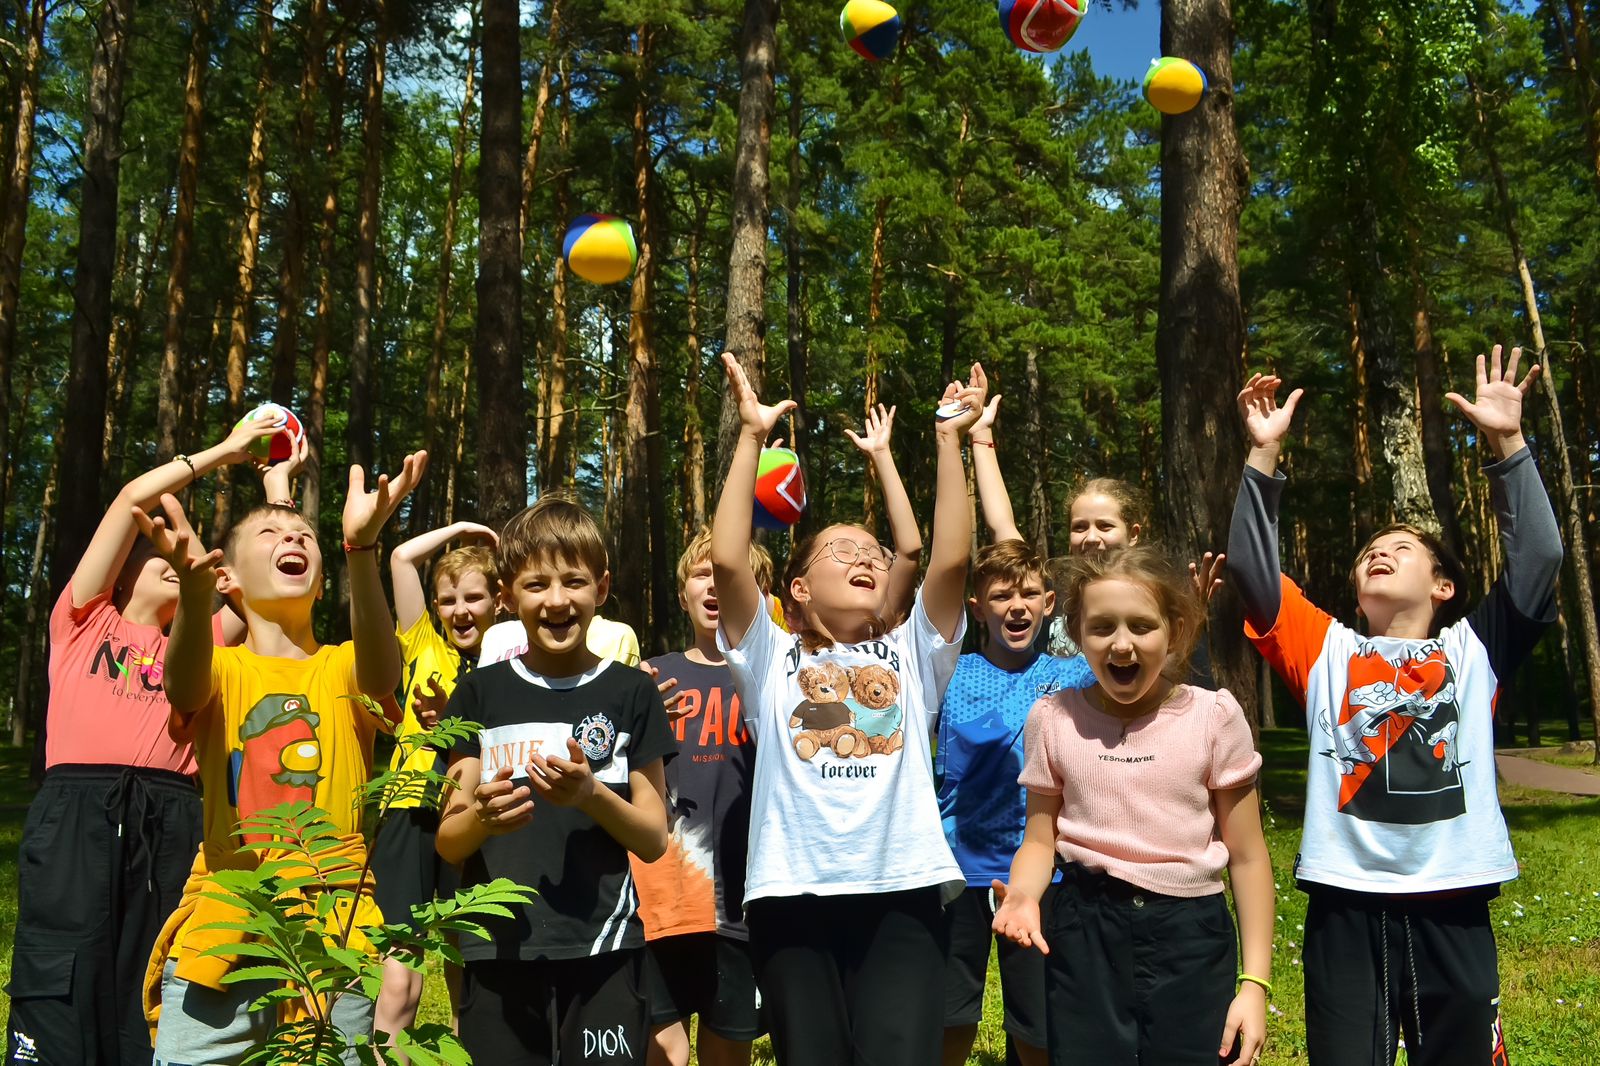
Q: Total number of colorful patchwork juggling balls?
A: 6